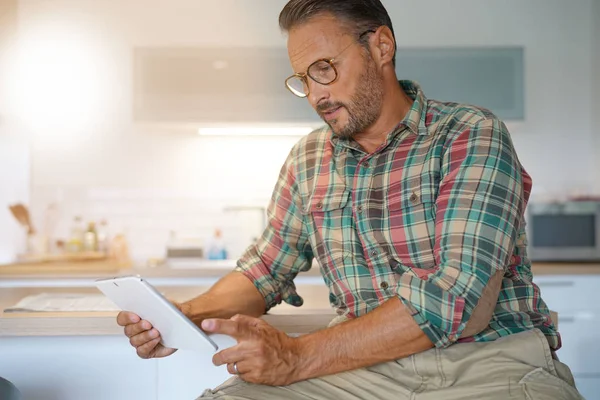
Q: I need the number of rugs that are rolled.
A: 0